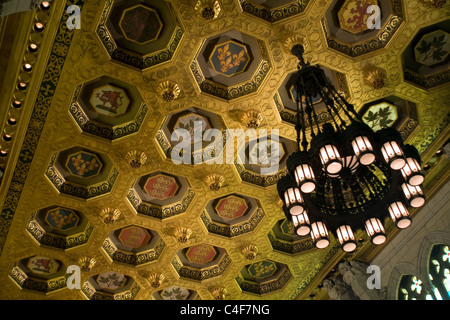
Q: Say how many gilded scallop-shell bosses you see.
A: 15